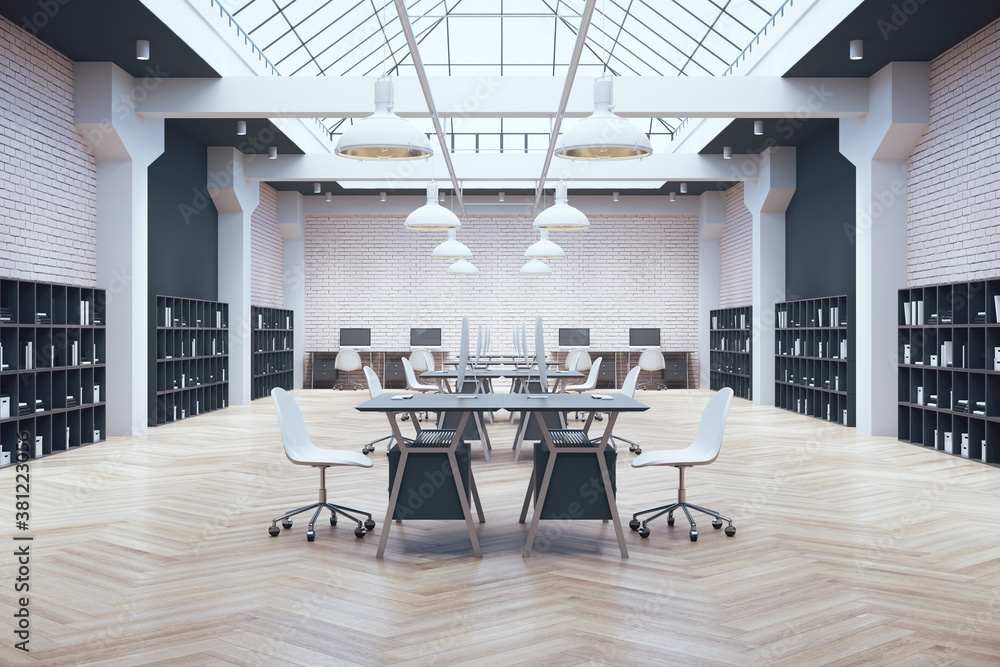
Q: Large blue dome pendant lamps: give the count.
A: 0